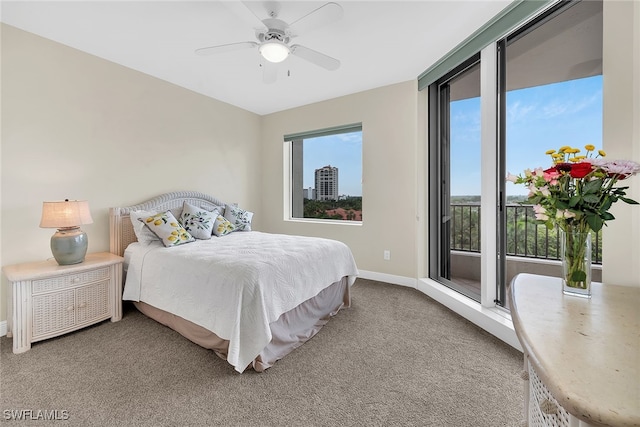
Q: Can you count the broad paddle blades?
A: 5